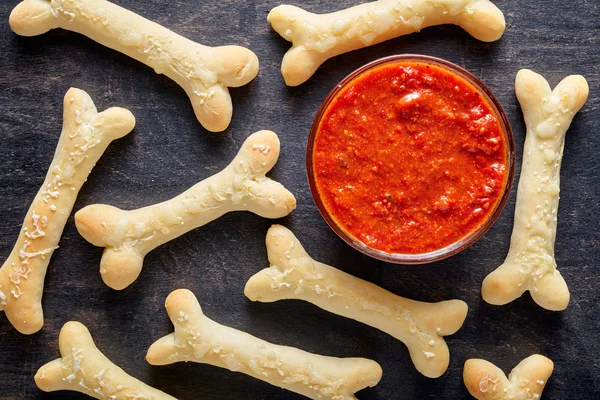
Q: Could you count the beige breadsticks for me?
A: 9